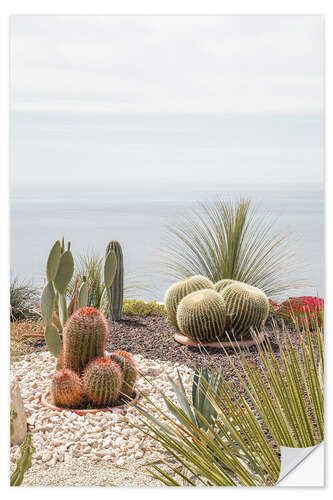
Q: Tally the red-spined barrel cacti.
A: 4